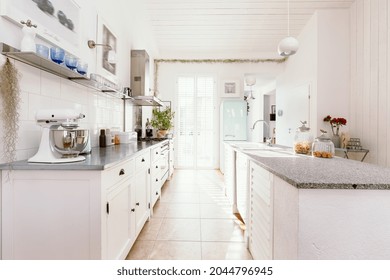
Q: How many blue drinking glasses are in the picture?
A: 4